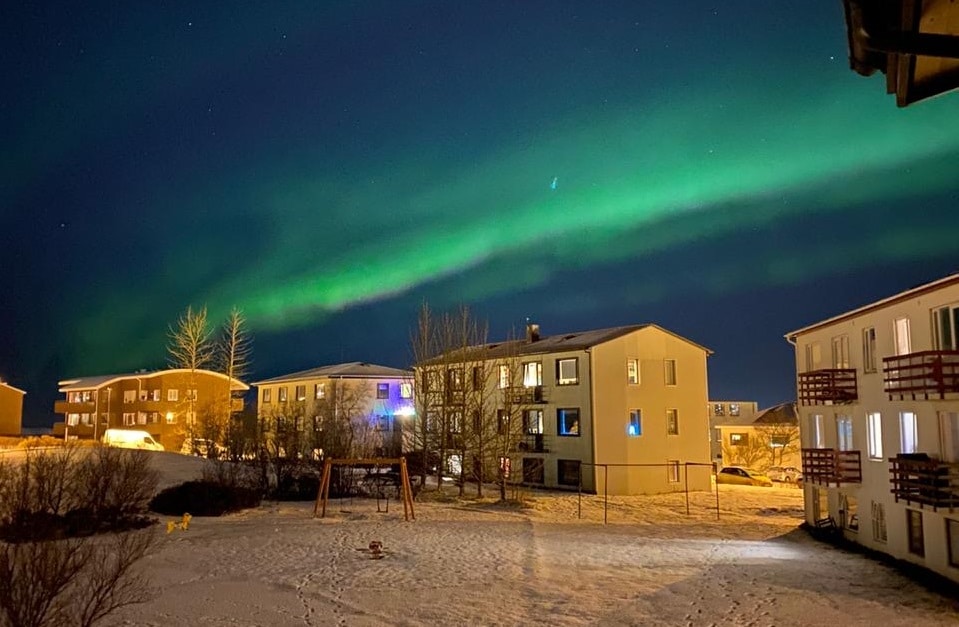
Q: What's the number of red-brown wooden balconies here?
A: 4